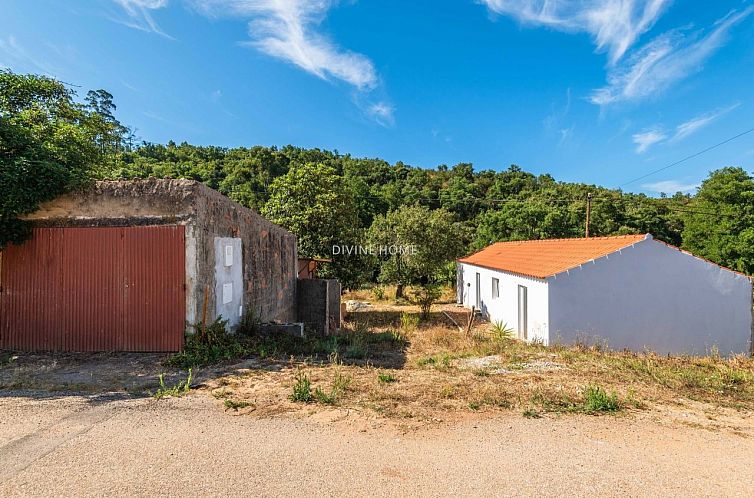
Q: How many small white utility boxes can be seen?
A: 2